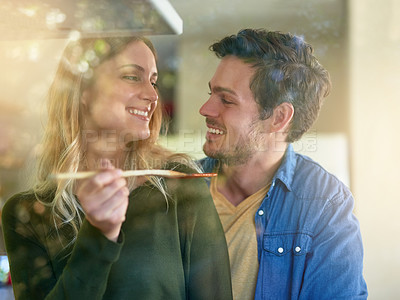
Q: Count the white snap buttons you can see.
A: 3